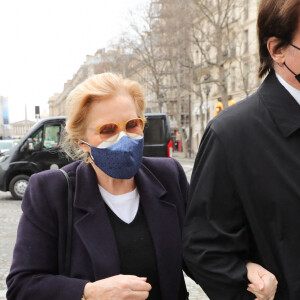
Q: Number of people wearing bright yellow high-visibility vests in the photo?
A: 2